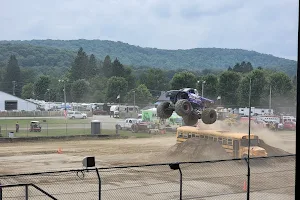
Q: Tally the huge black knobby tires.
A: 4